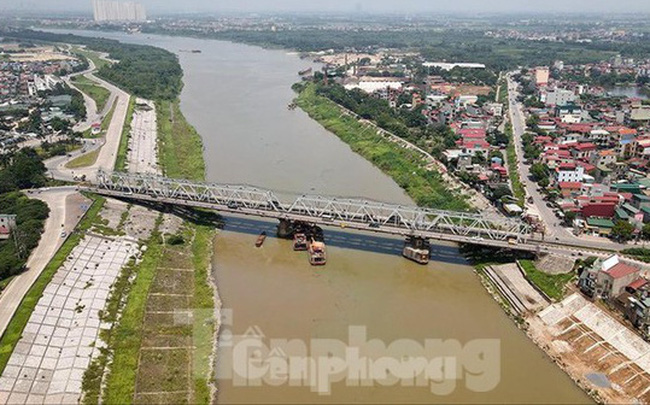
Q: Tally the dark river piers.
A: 2